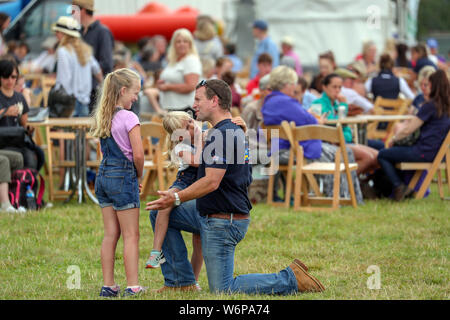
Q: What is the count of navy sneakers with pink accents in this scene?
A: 2